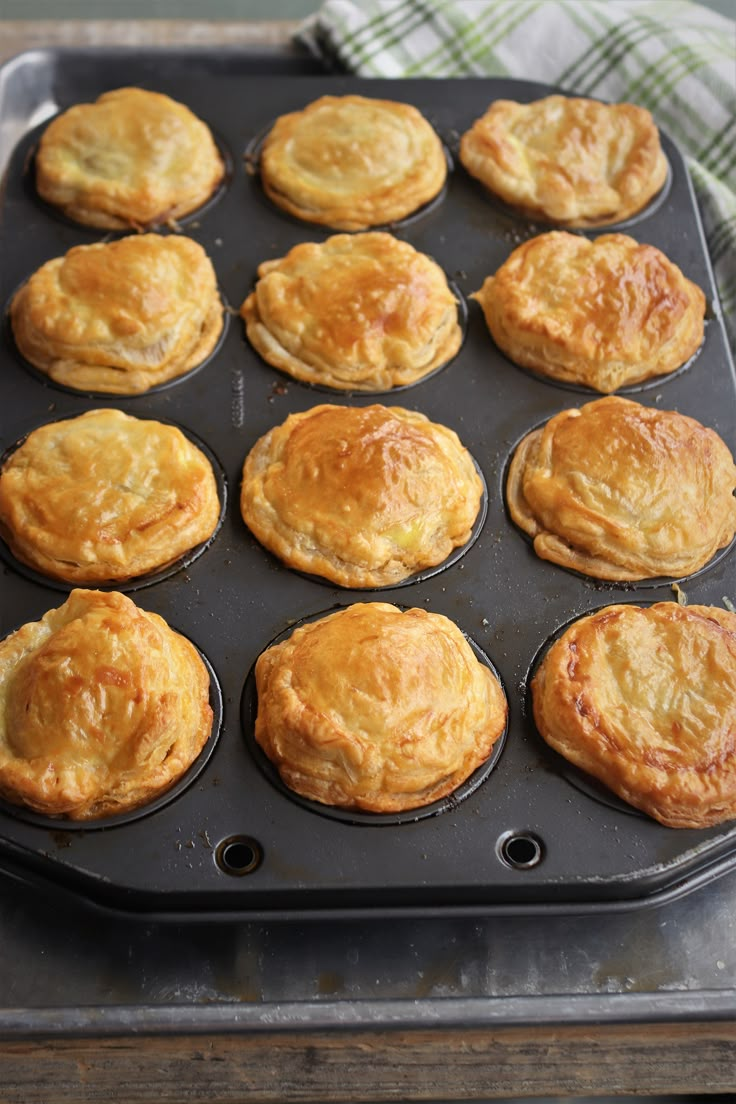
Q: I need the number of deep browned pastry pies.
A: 12